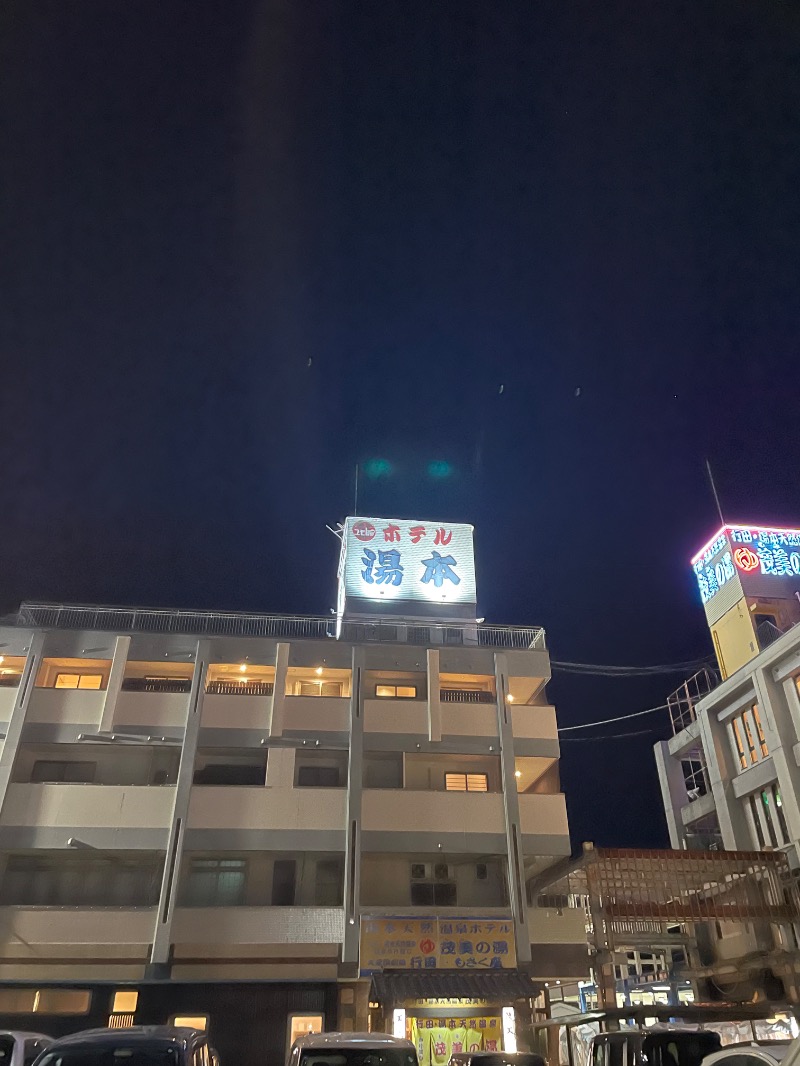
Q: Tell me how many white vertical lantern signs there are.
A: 2